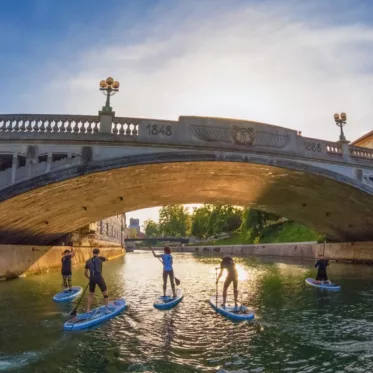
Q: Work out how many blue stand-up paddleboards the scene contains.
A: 5